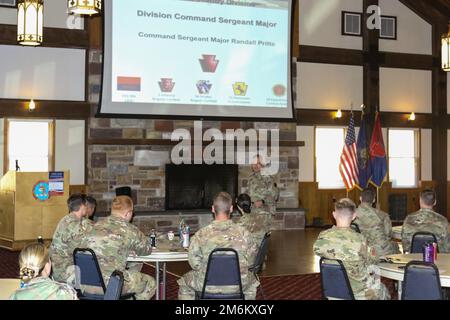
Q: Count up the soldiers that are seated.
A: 9